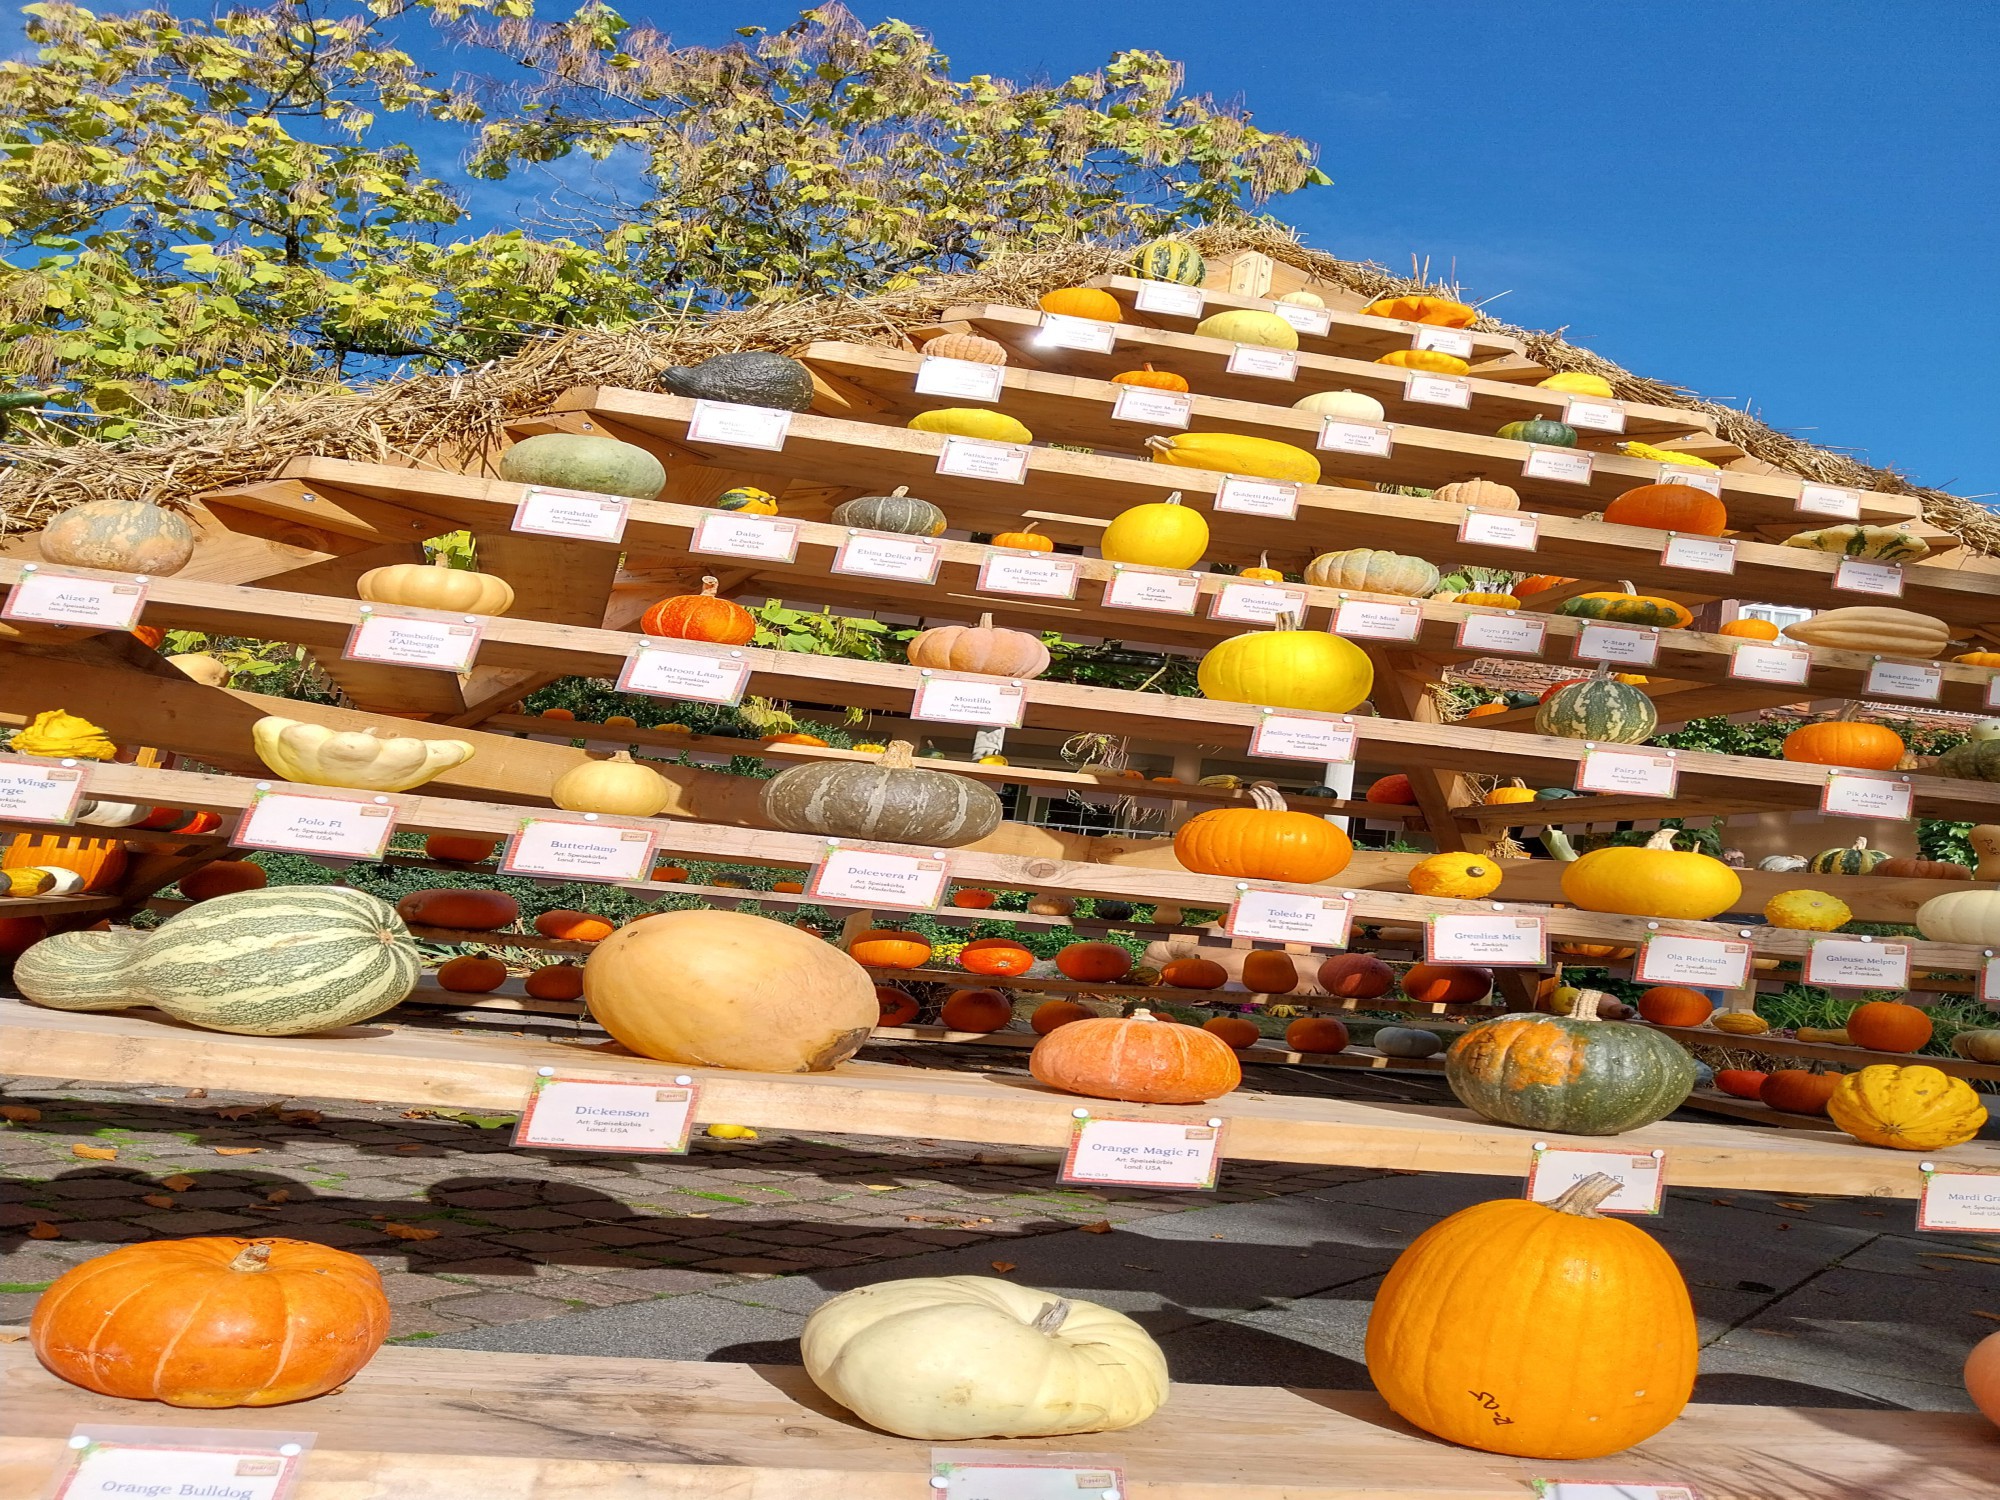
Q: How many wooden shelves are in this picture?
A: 9